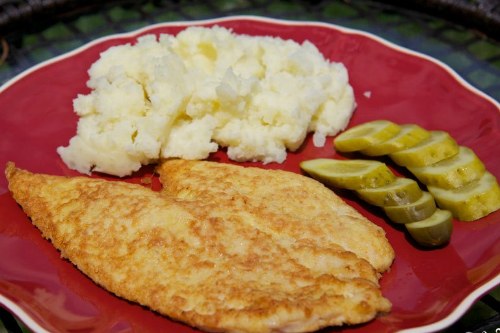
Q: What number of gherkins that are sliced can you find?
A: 2